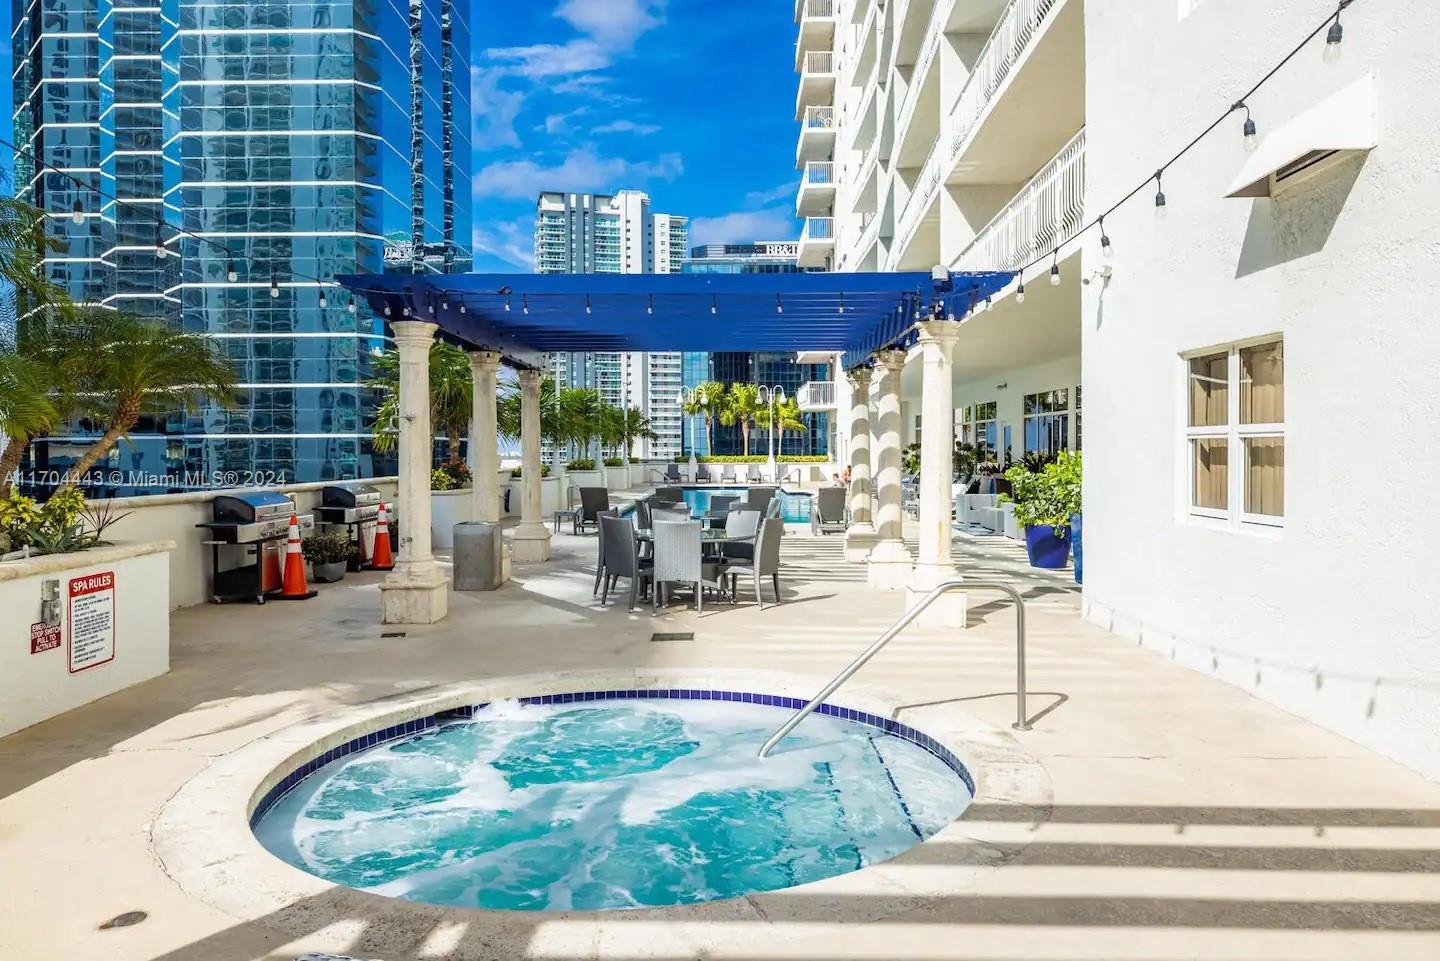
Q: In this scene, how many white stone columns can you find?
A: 6